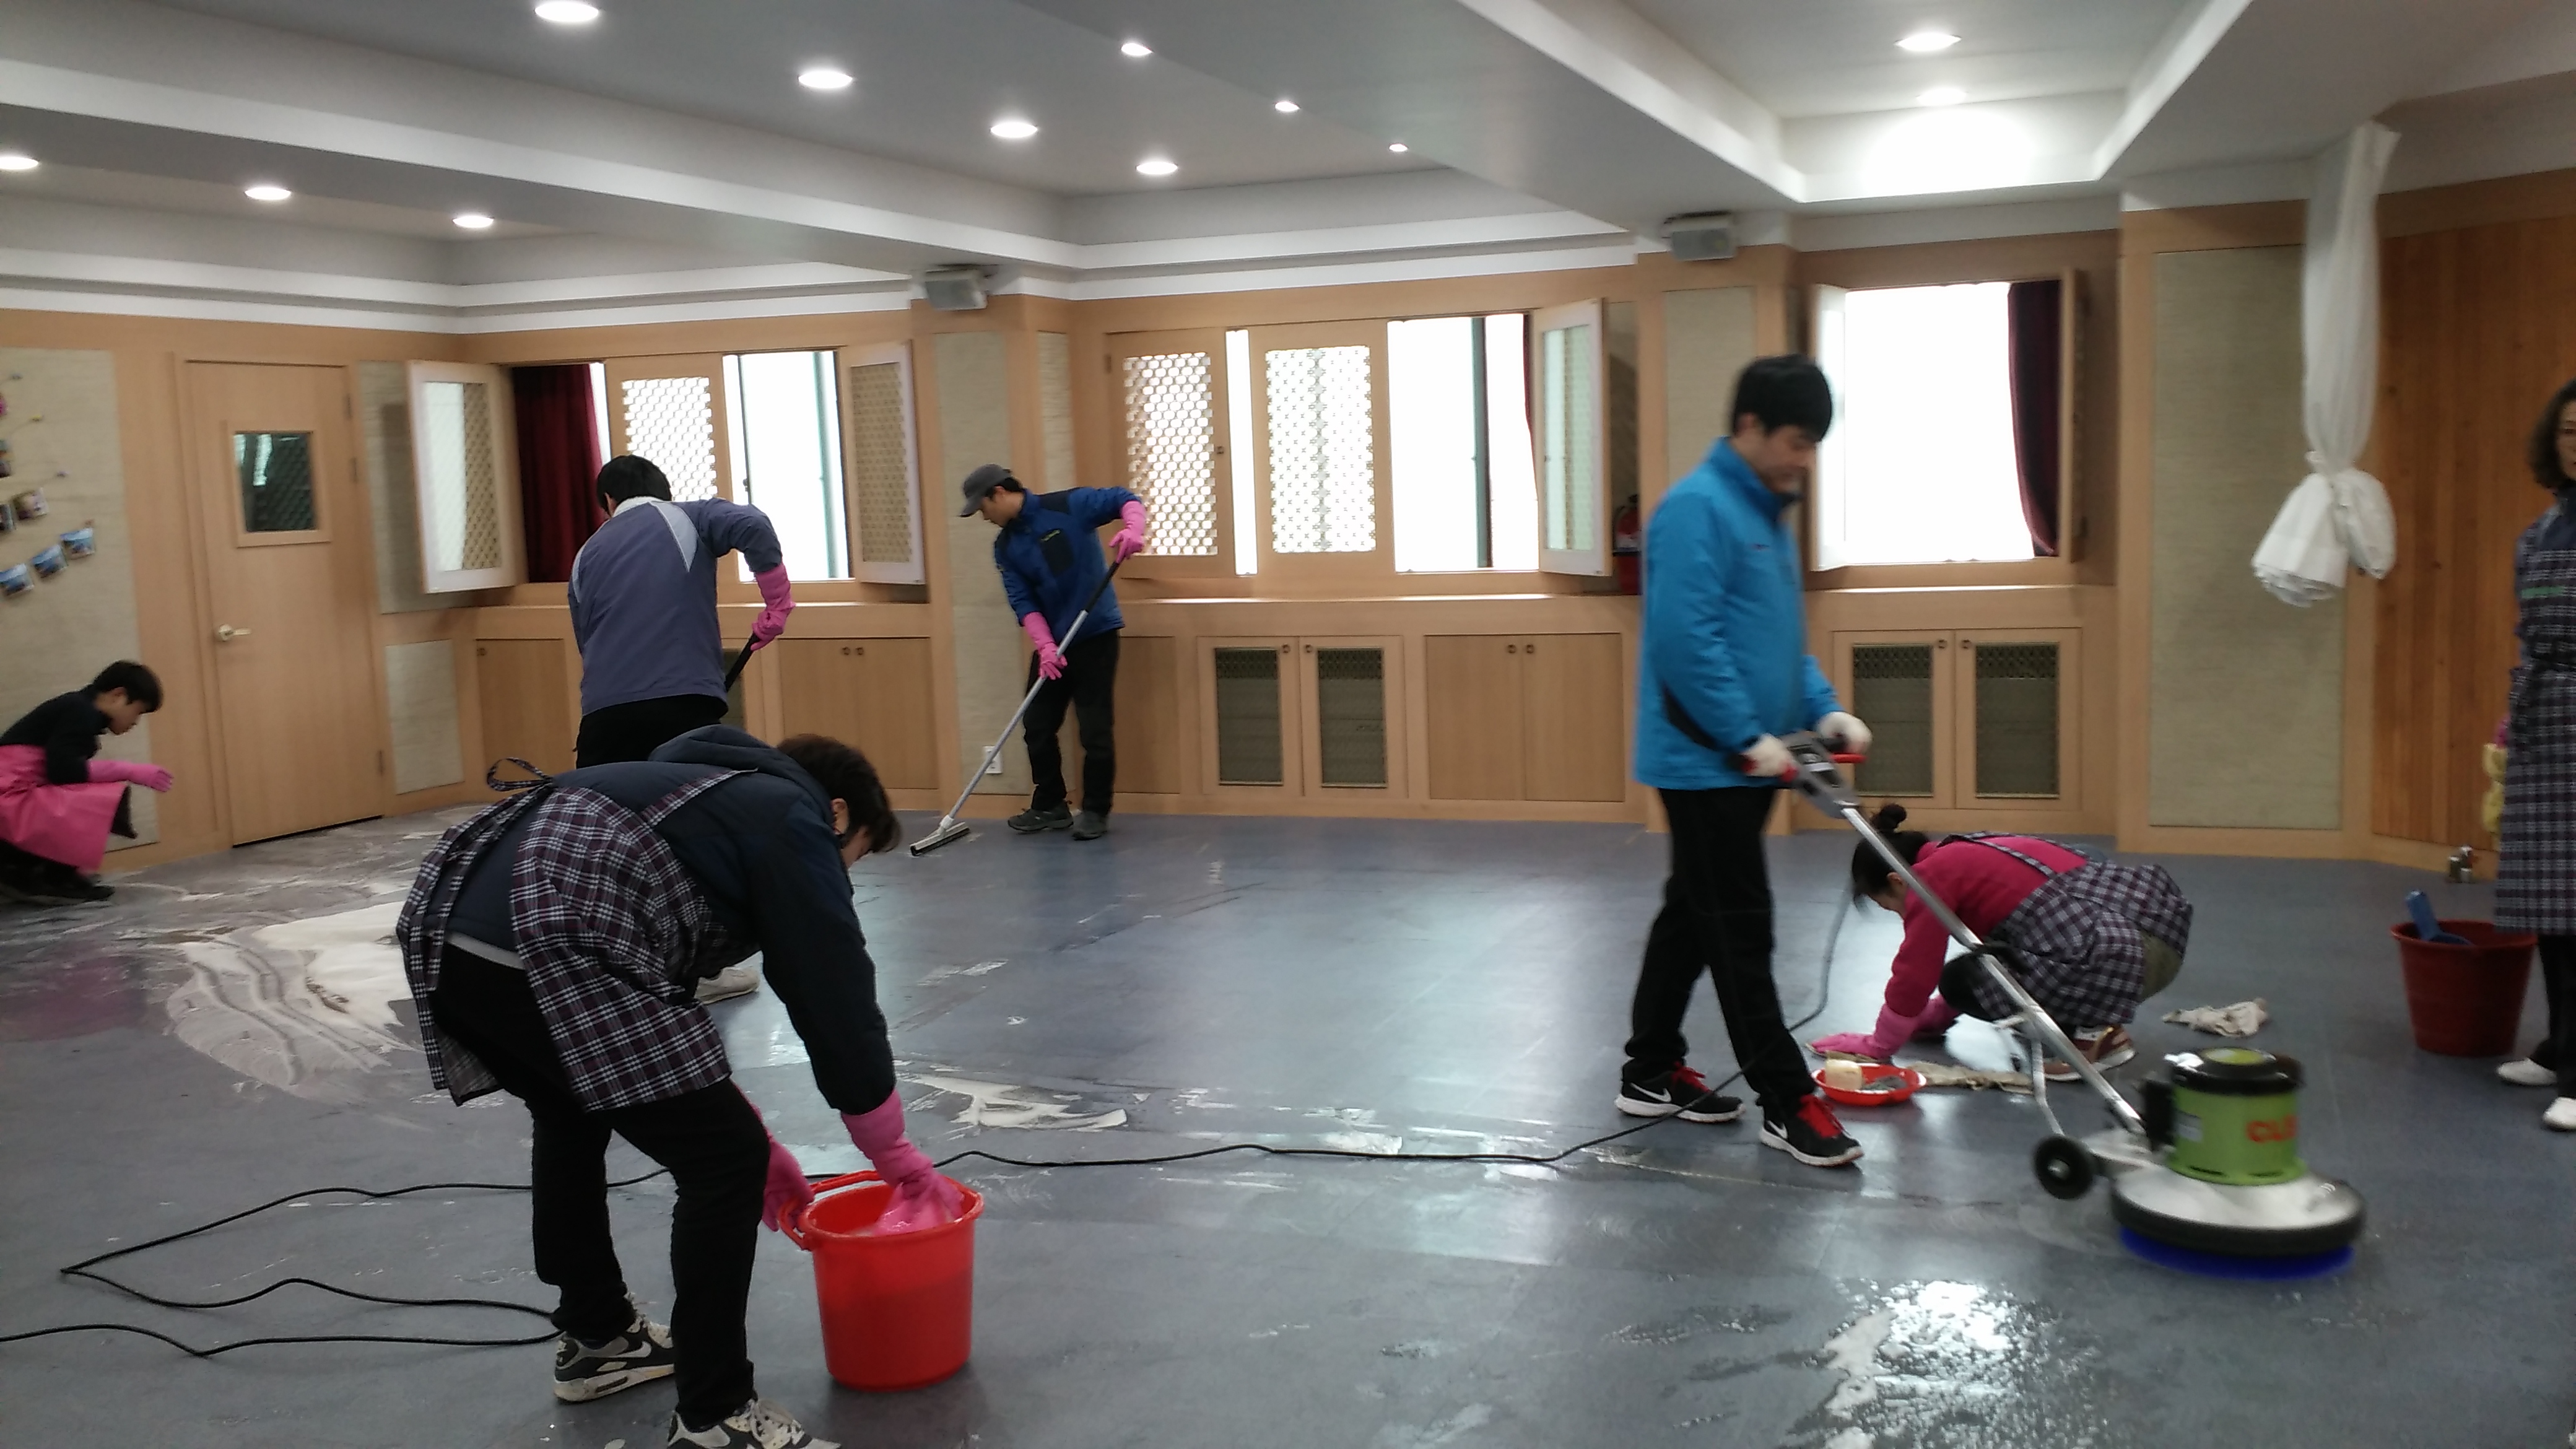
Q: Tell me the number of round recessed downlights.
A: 12